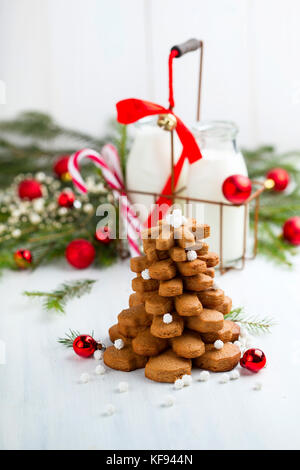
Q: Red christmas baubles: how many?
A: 11